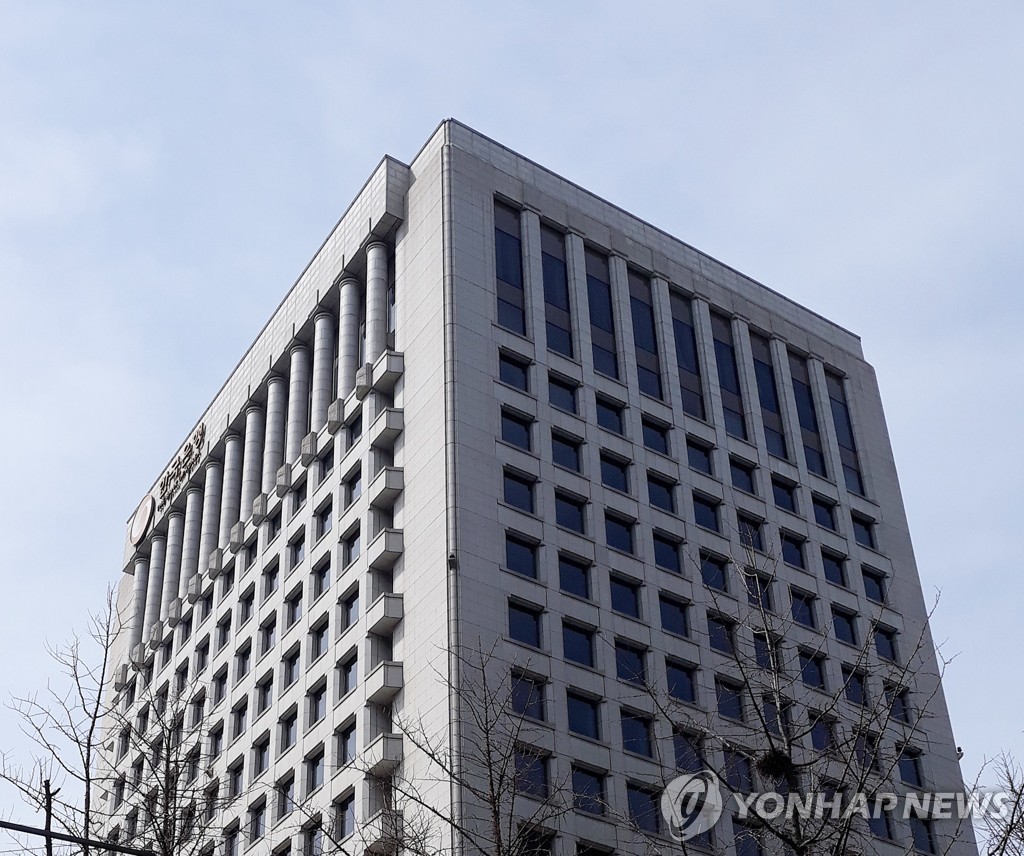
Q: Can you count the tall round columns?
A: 12